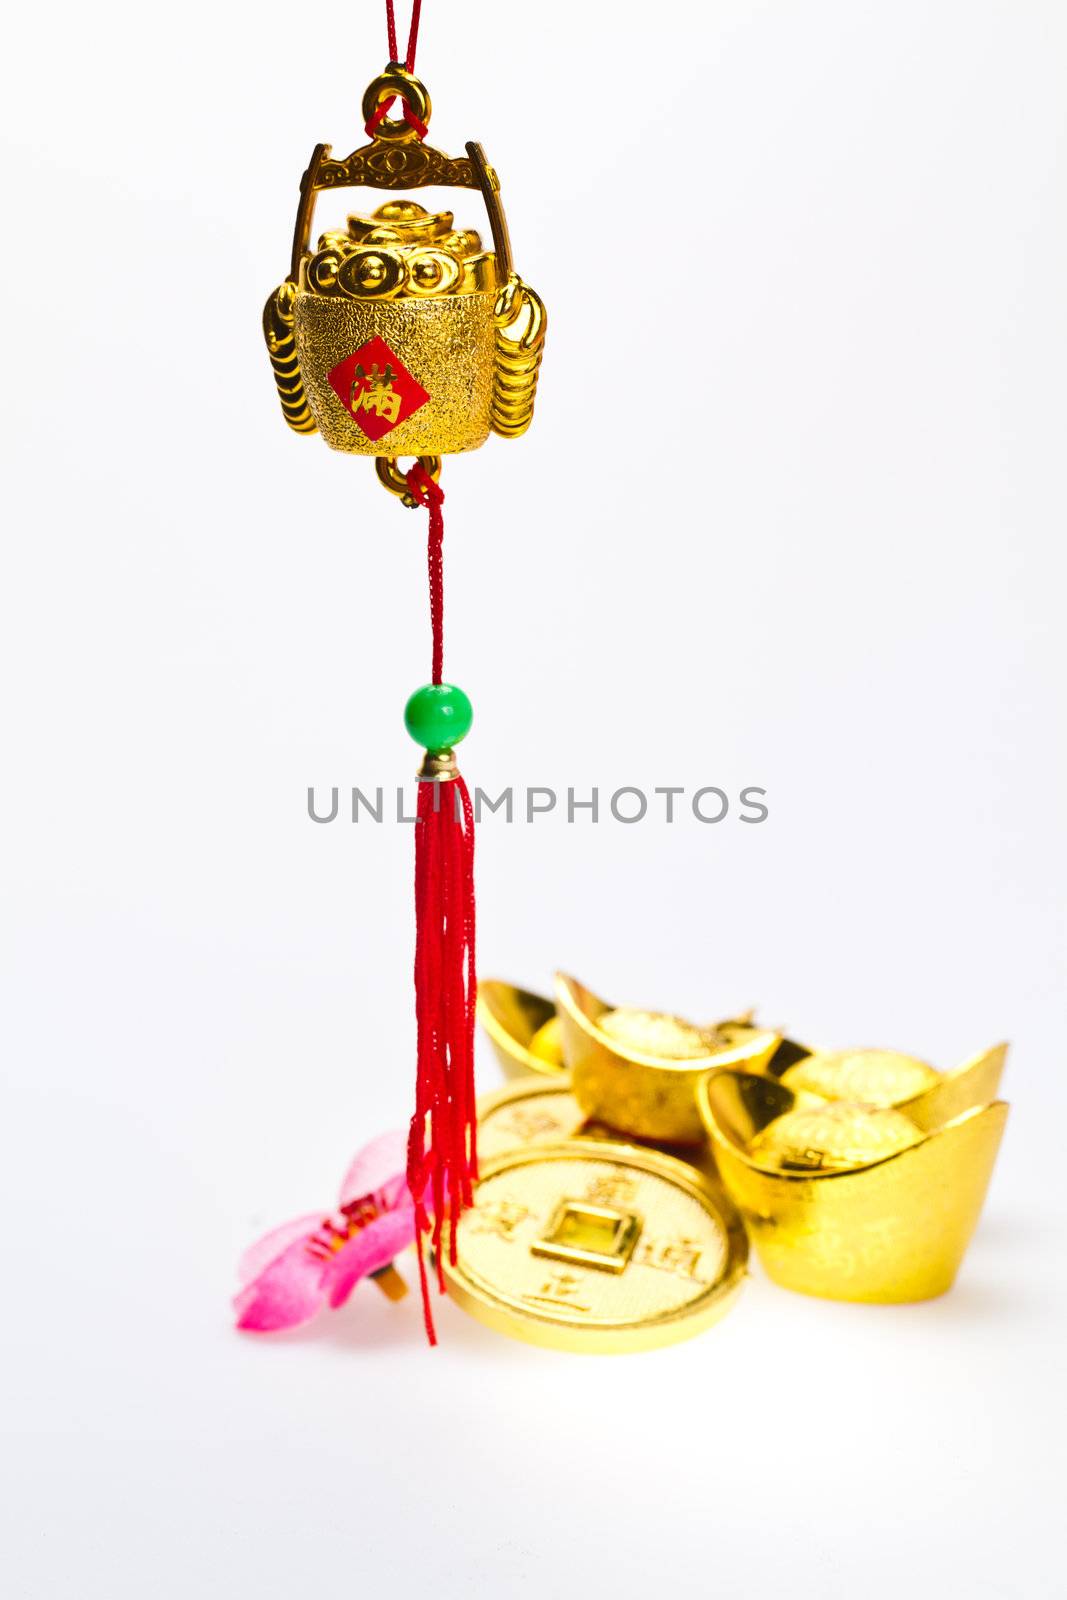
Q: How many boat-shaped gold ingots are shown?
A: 4